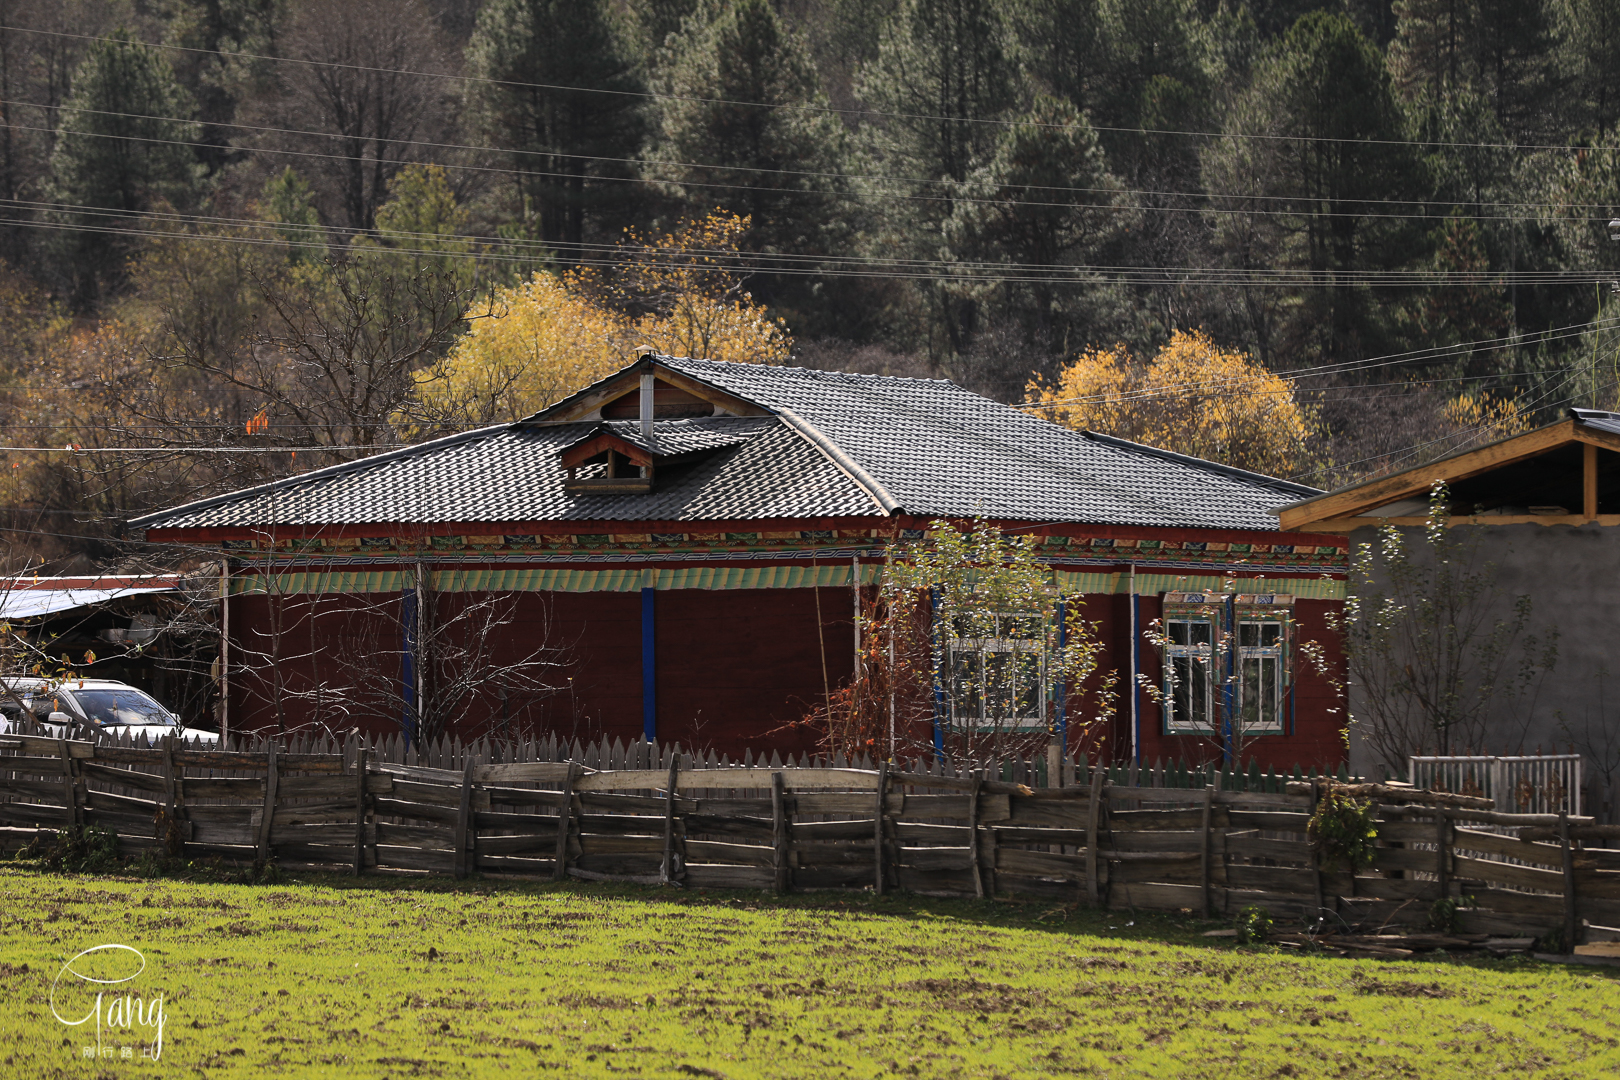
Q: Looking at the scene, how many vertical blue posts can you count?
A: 6